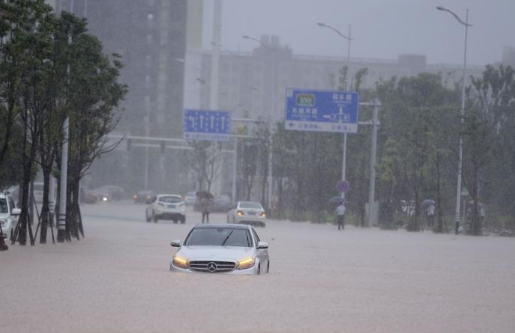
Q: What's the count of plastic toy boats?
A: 0